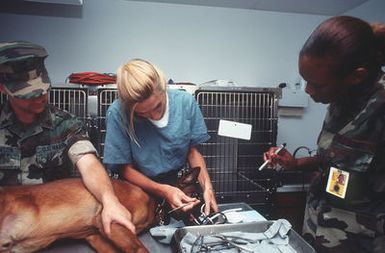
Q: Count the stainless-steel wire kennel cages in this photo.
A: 3